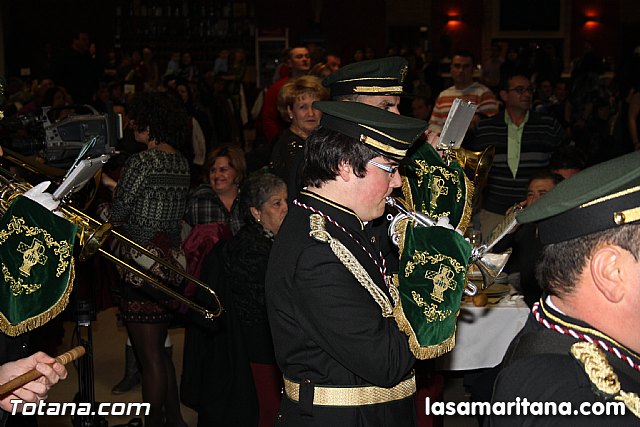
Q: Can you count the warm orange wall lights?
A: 2